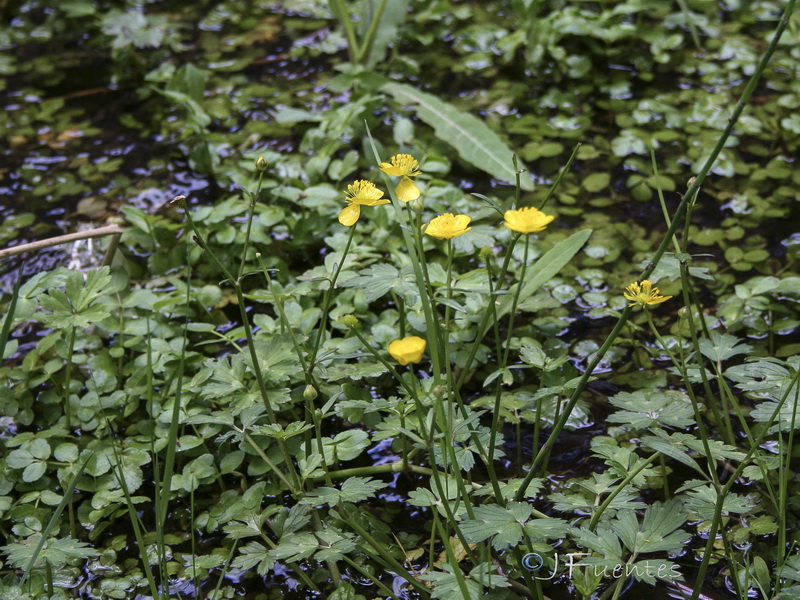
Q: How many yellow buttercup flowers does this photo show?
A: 6